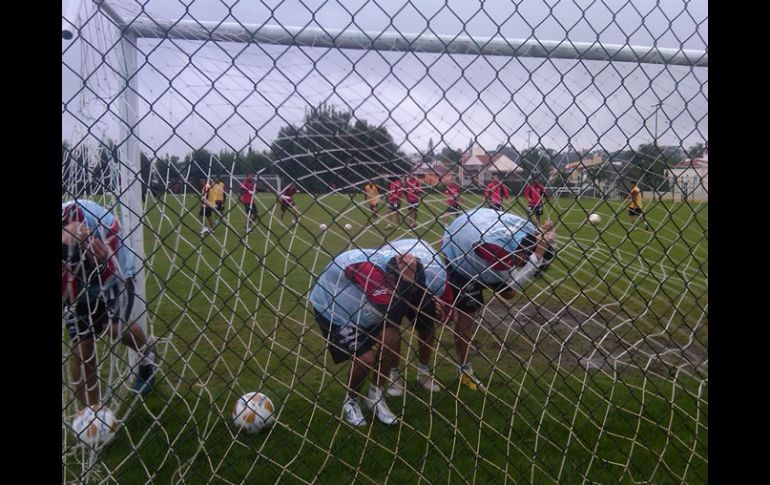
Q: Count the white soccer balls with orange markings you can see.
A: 2